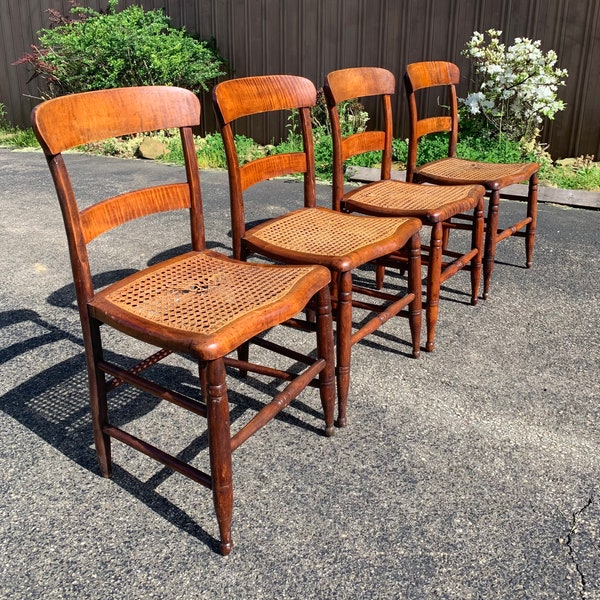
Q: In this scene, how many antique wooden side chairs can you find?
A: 4